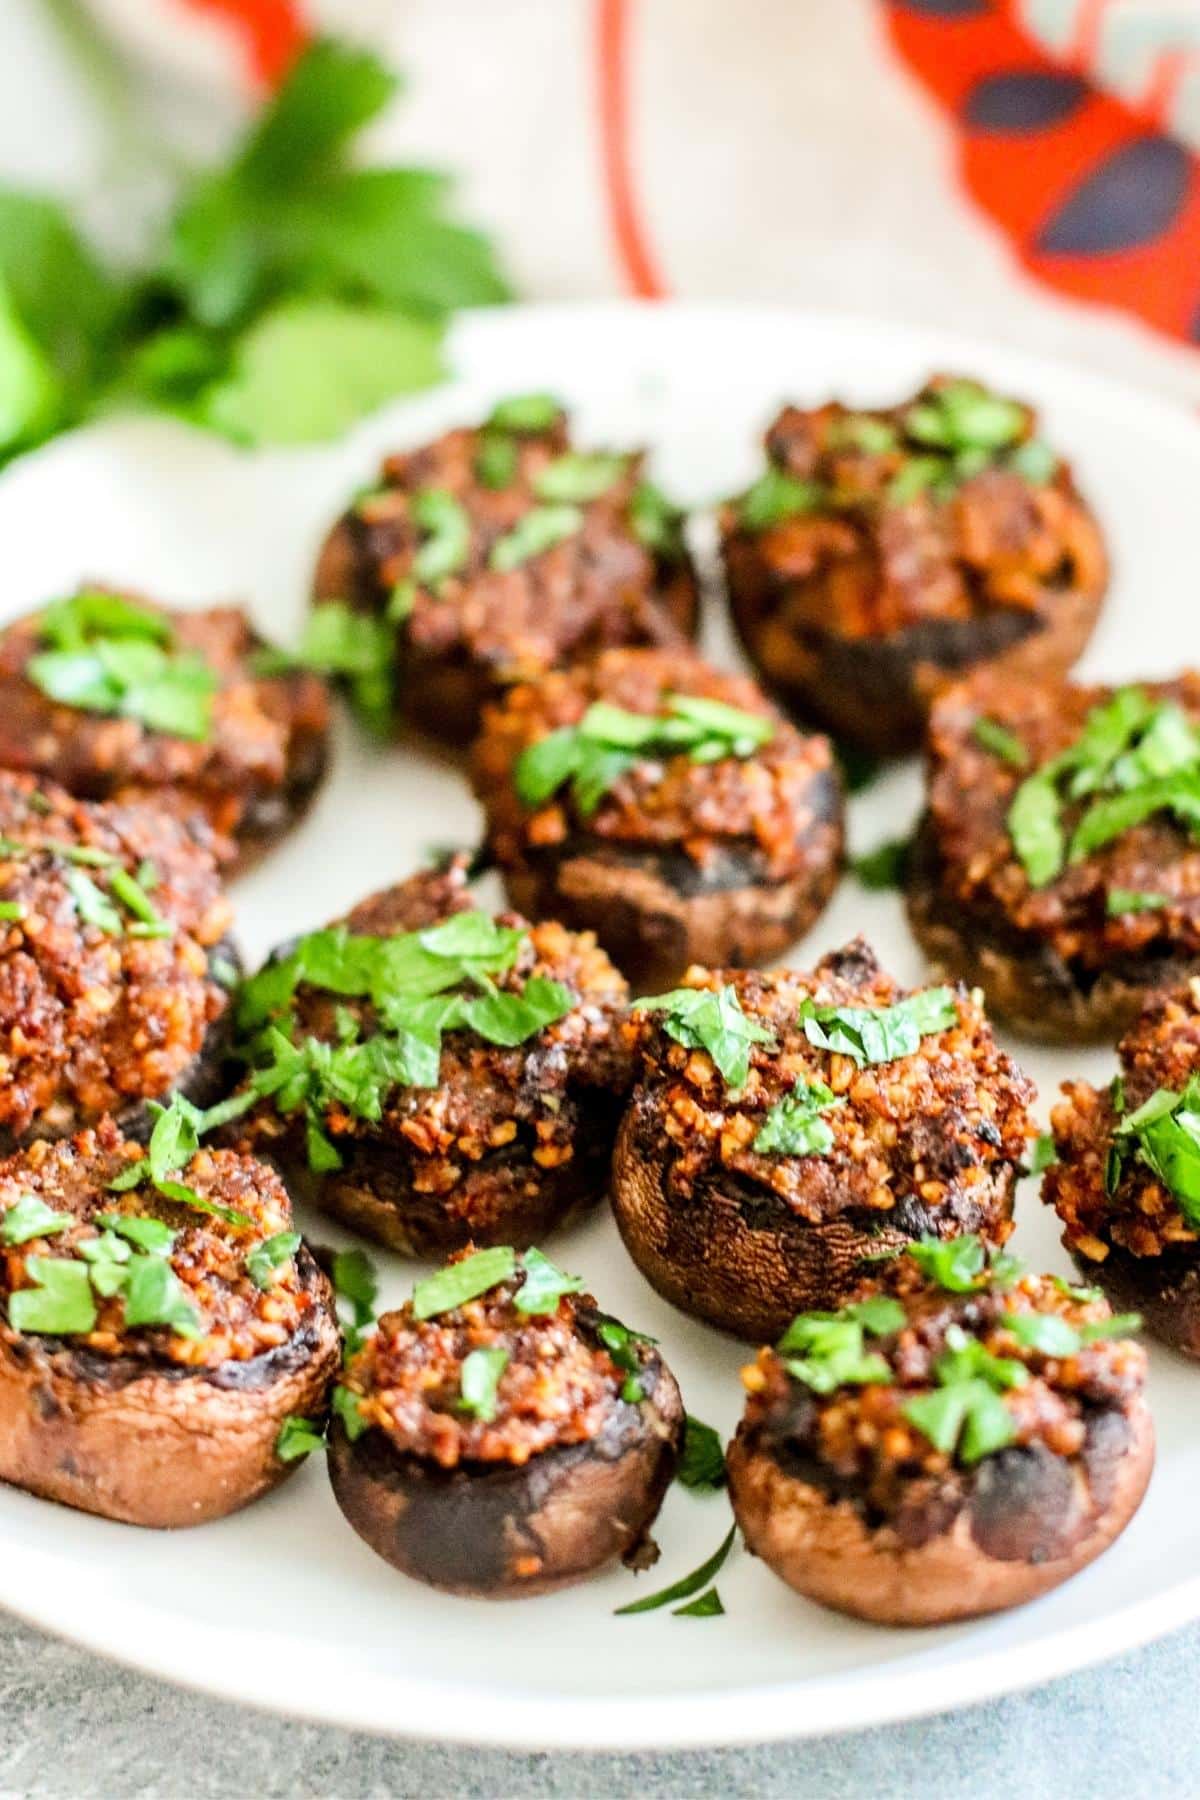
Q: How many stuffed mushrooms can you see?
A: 12